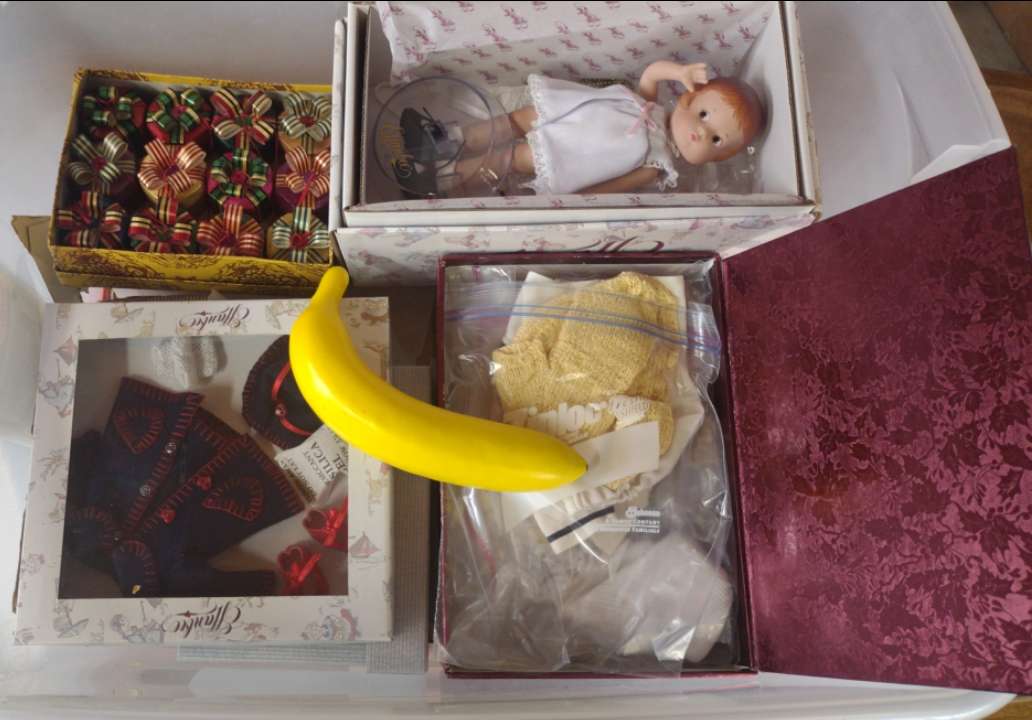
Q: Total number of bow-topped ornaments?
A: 12